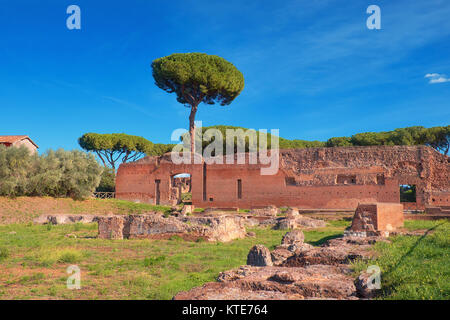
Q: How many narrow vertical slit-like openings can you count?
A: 3